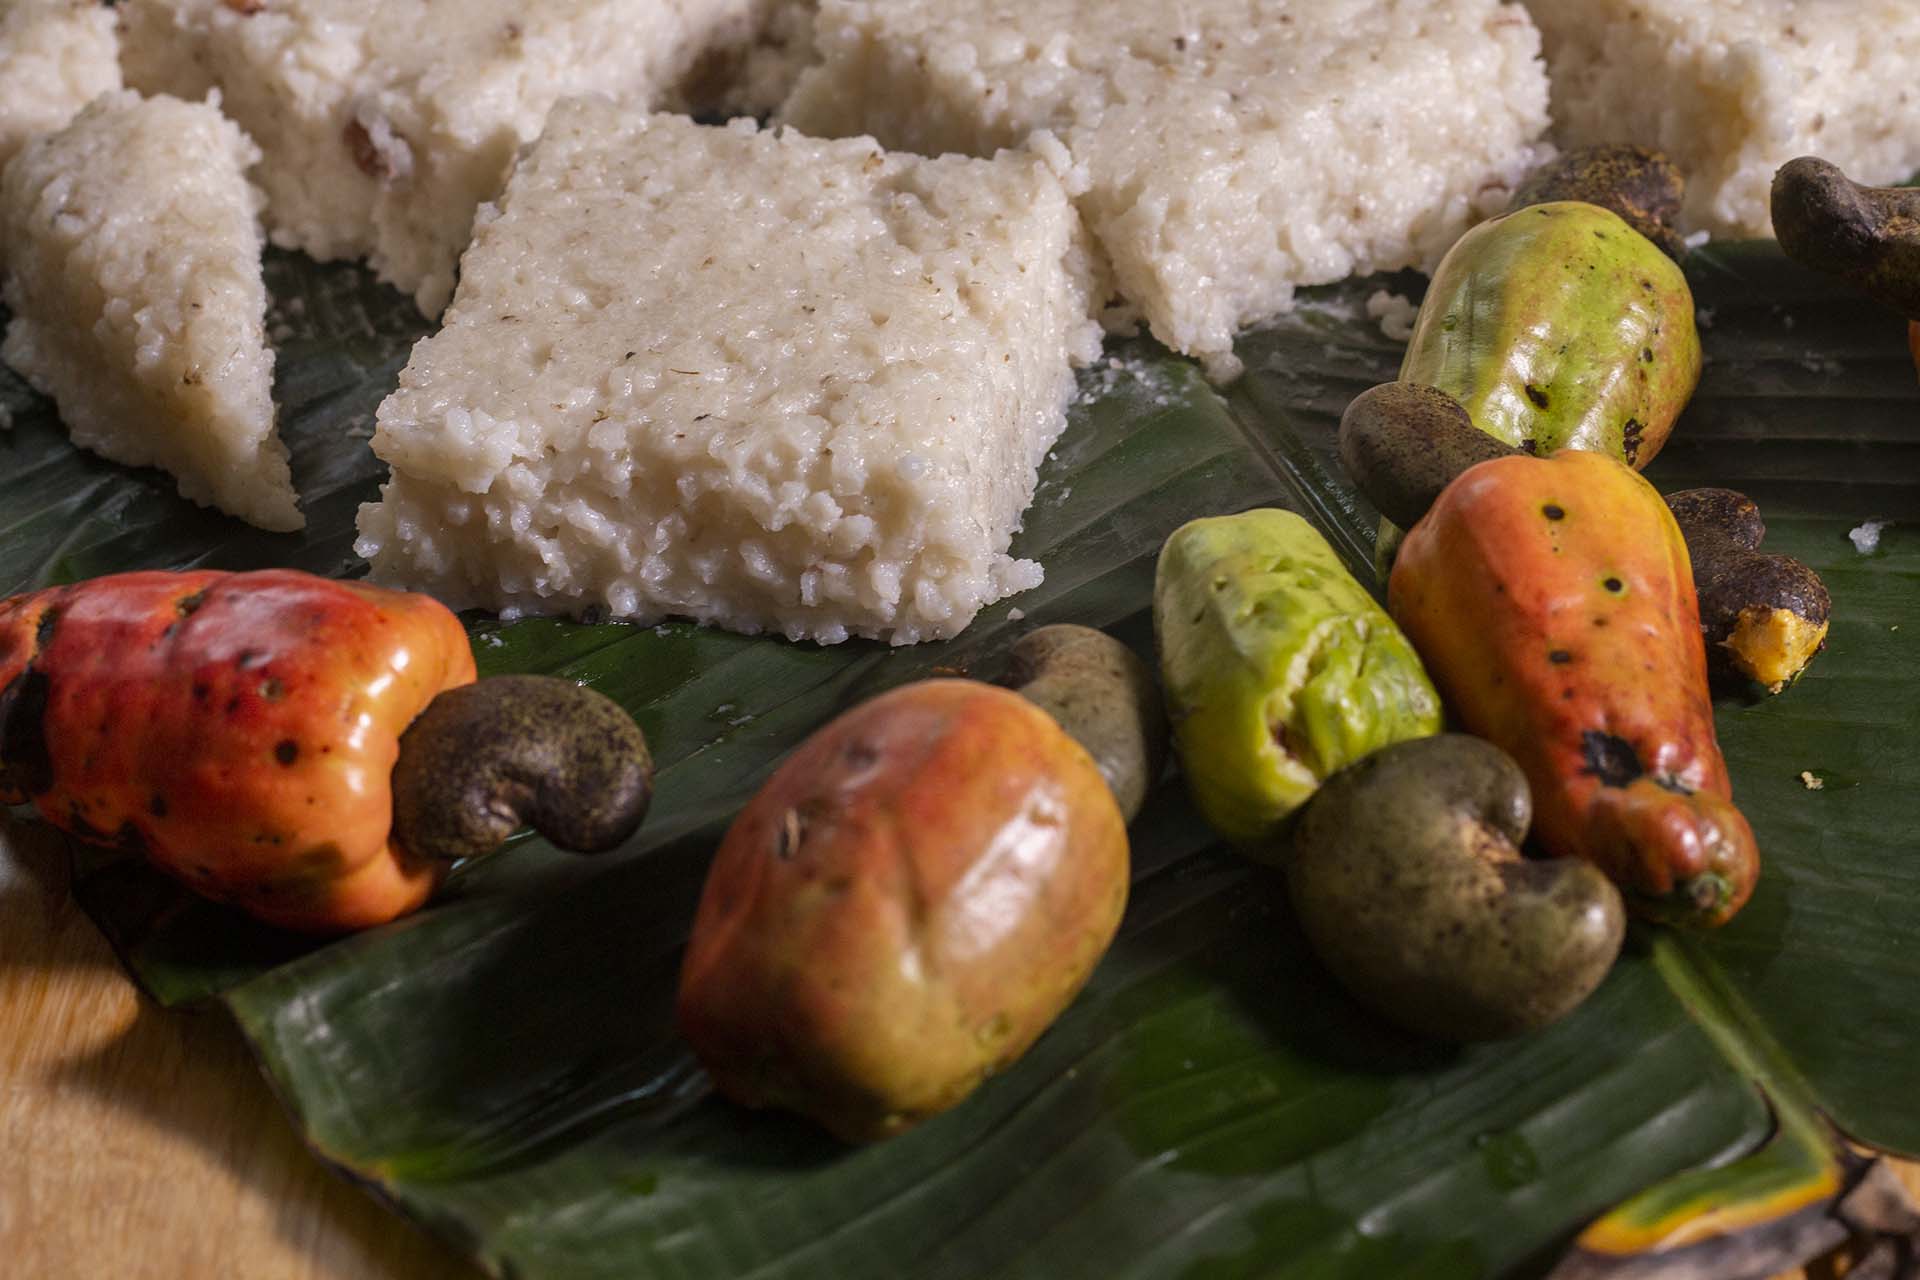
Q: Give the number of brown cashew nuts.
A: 7